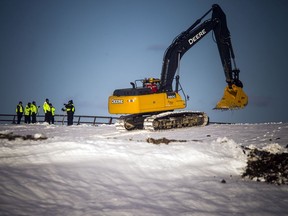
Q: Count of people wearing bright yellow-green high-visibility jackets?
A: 6